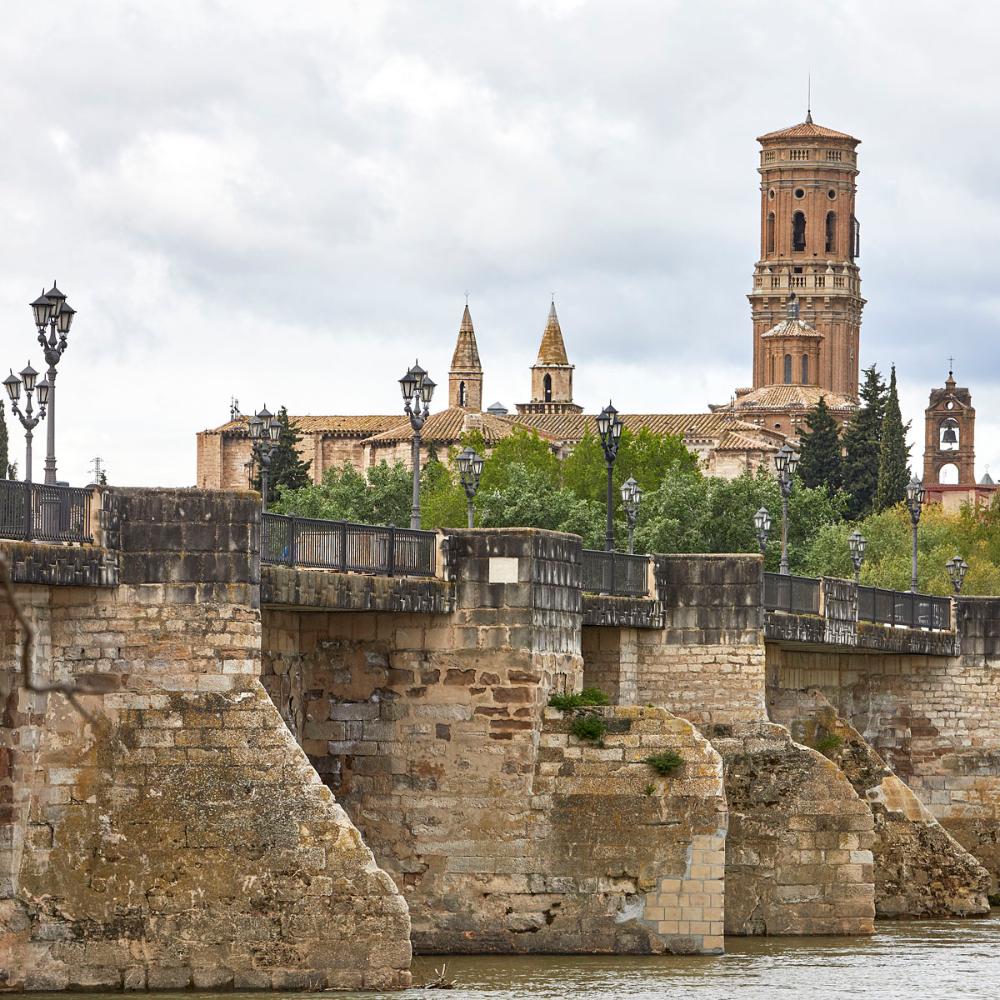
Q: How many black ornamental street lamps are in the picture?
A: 12